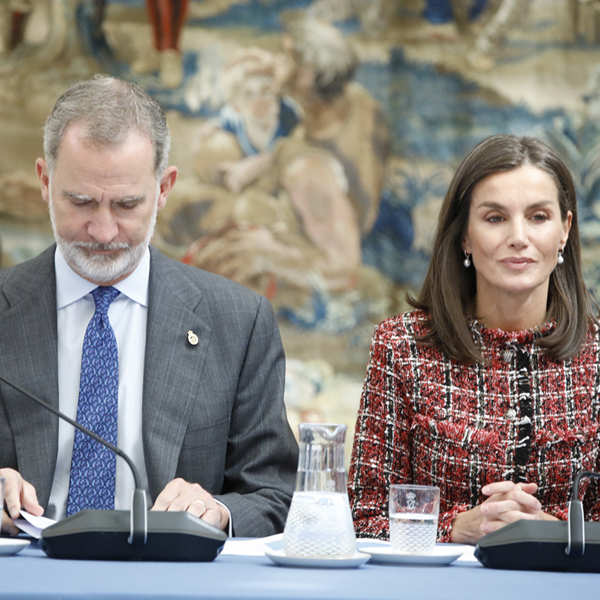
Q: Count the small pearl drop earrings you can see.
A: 2